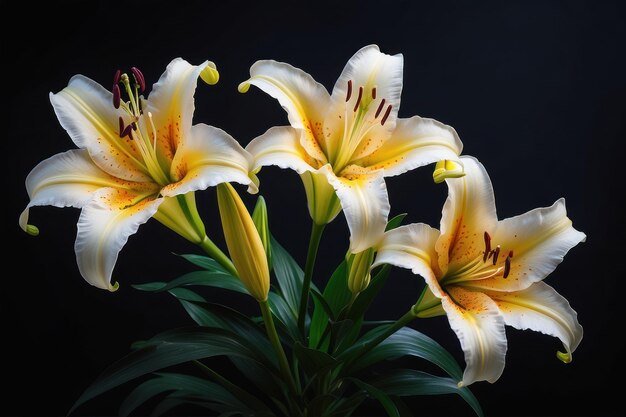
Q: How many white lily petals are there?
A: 15